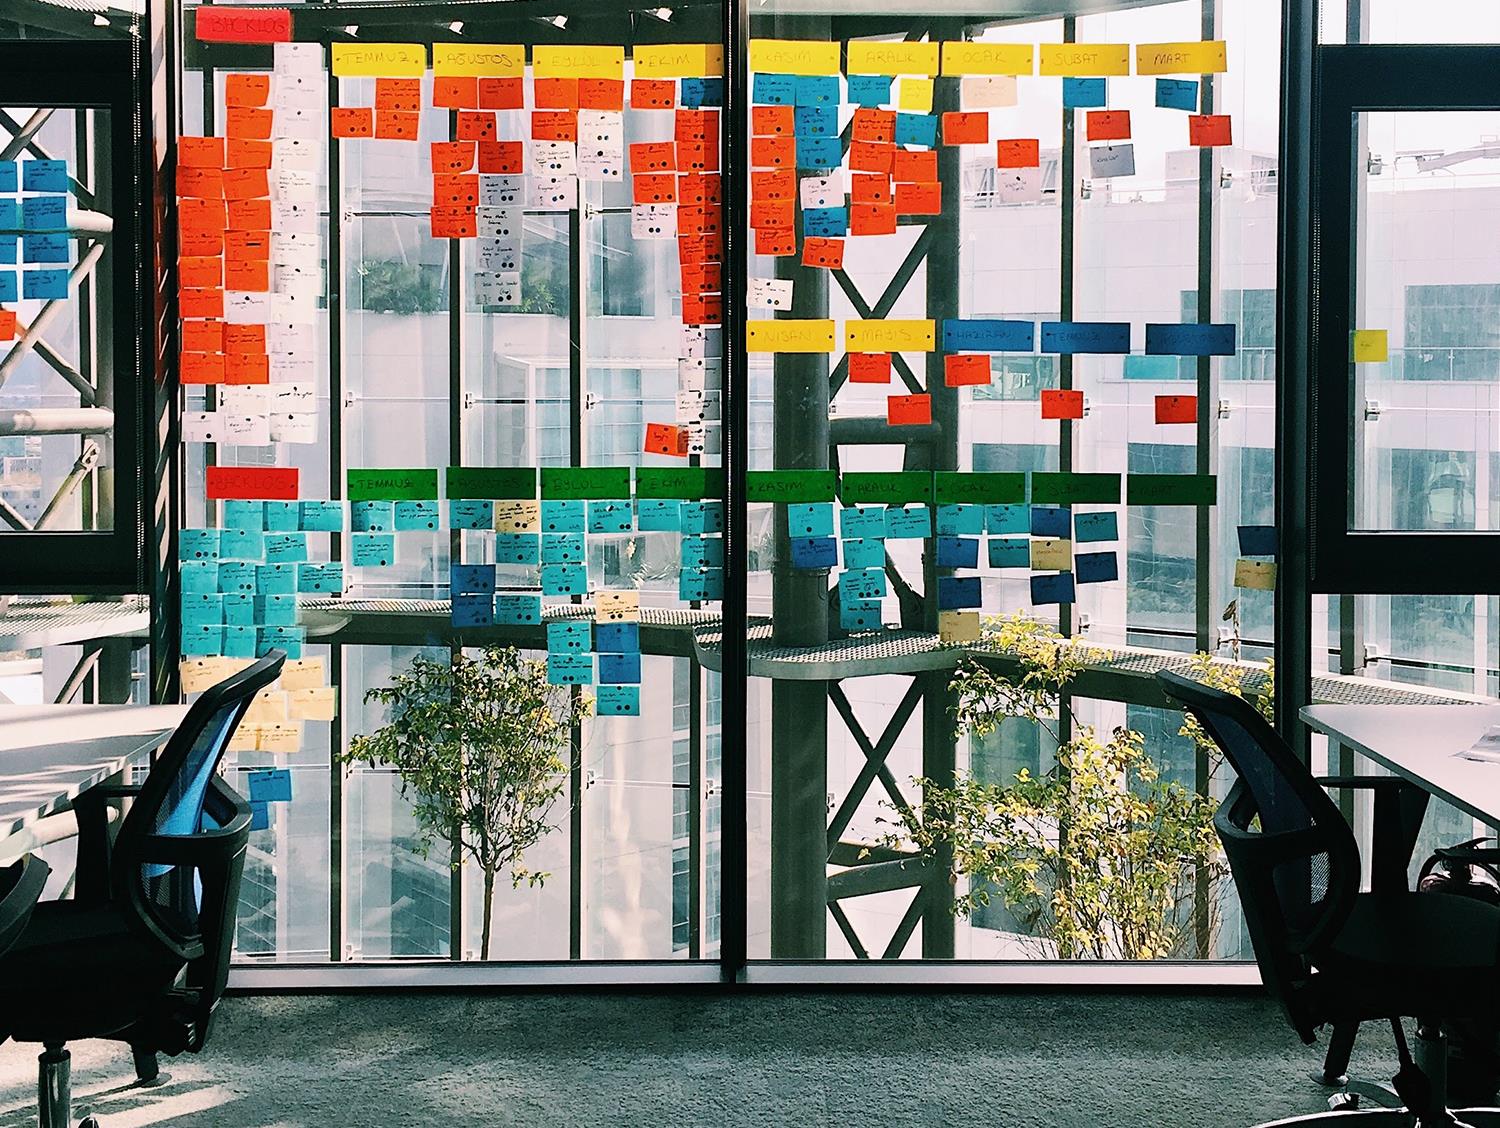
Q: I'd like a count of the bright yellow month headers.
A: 11